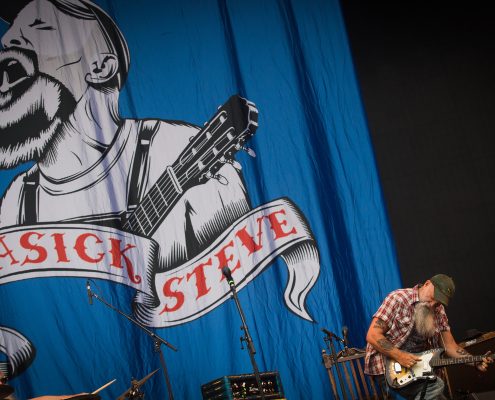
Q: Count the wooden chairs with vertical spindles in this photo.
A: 1